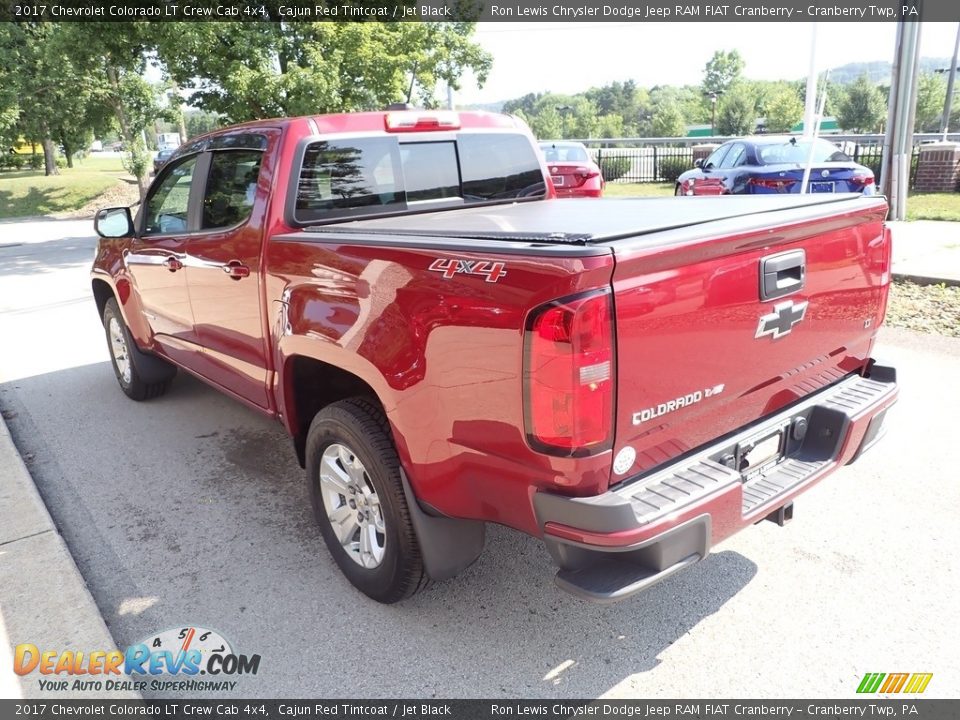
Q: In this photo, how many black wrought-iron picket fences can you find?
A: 1